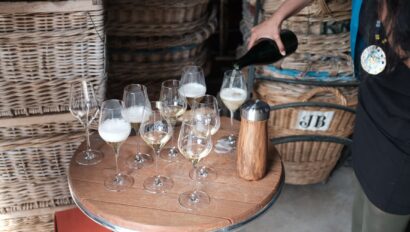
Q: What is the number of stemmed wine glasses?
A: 9